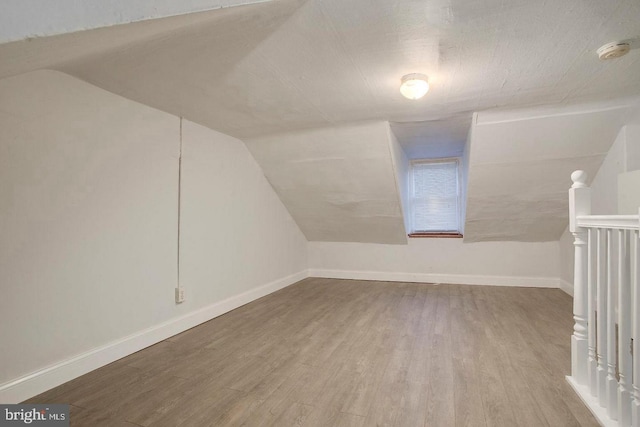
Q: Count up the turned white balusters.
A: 5